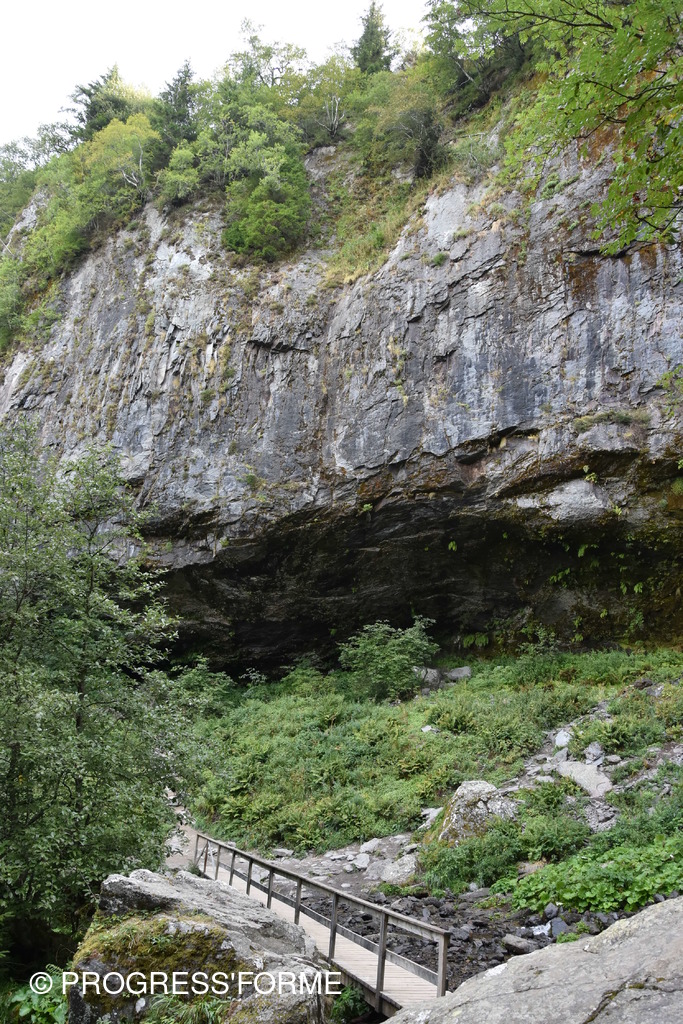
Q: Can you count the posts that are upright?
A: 10